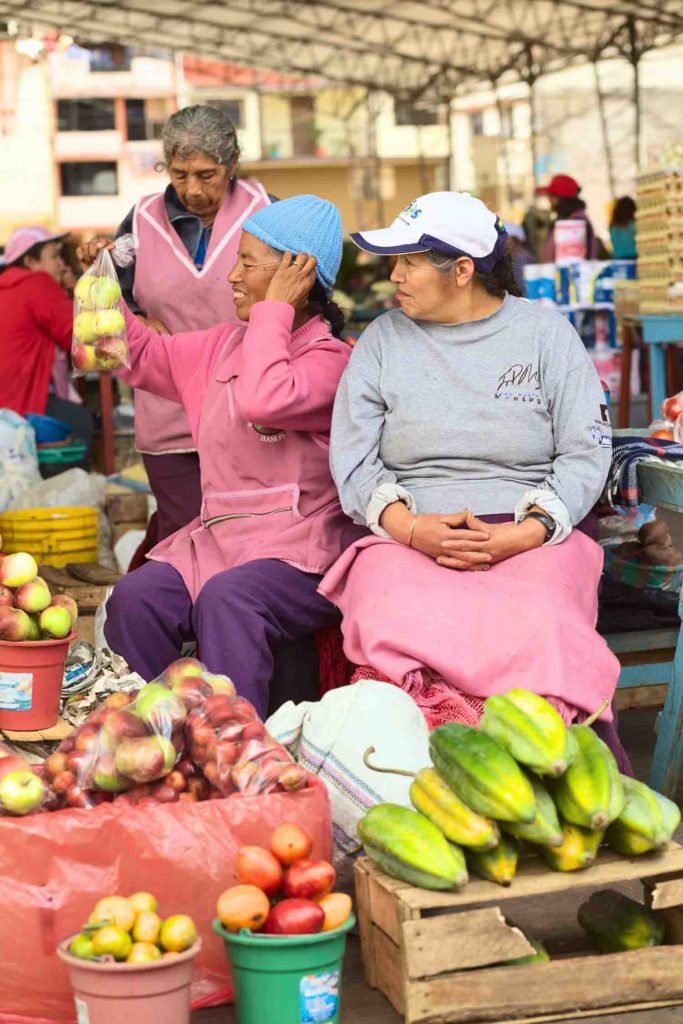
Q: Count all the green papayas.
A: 11